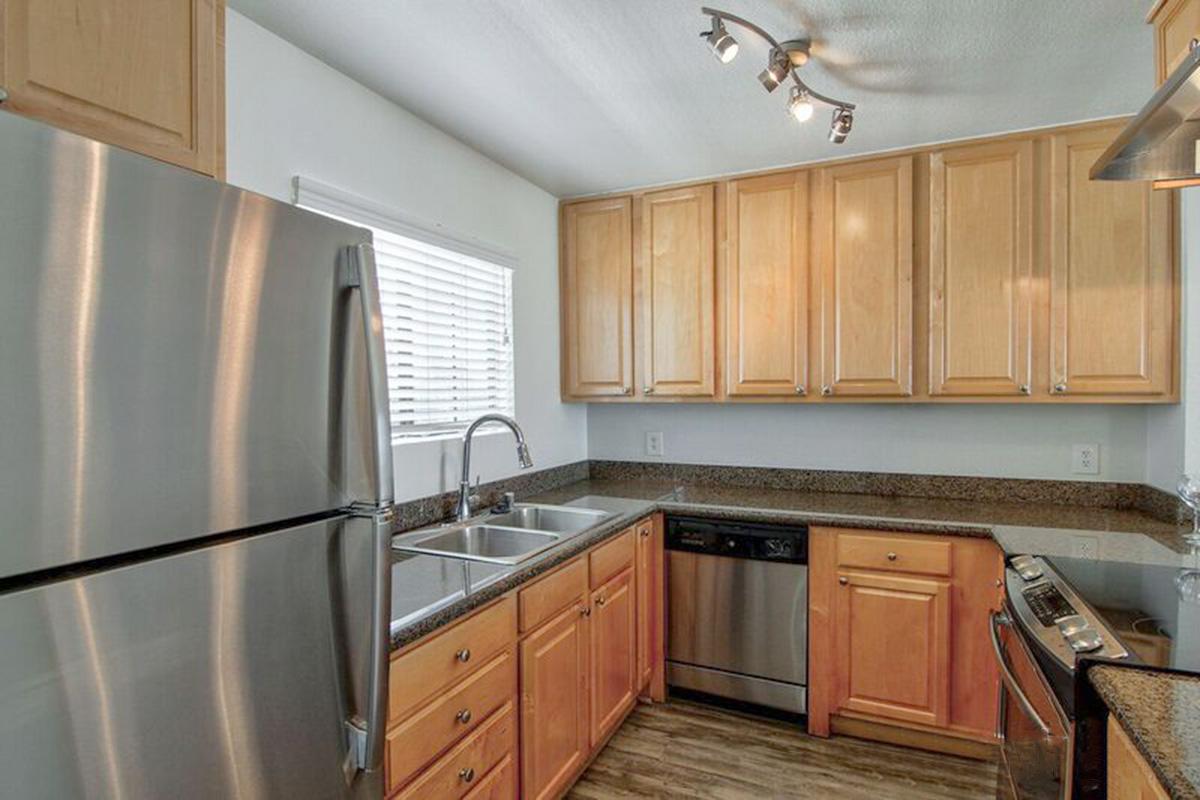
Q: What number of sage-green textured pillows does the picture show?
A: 0